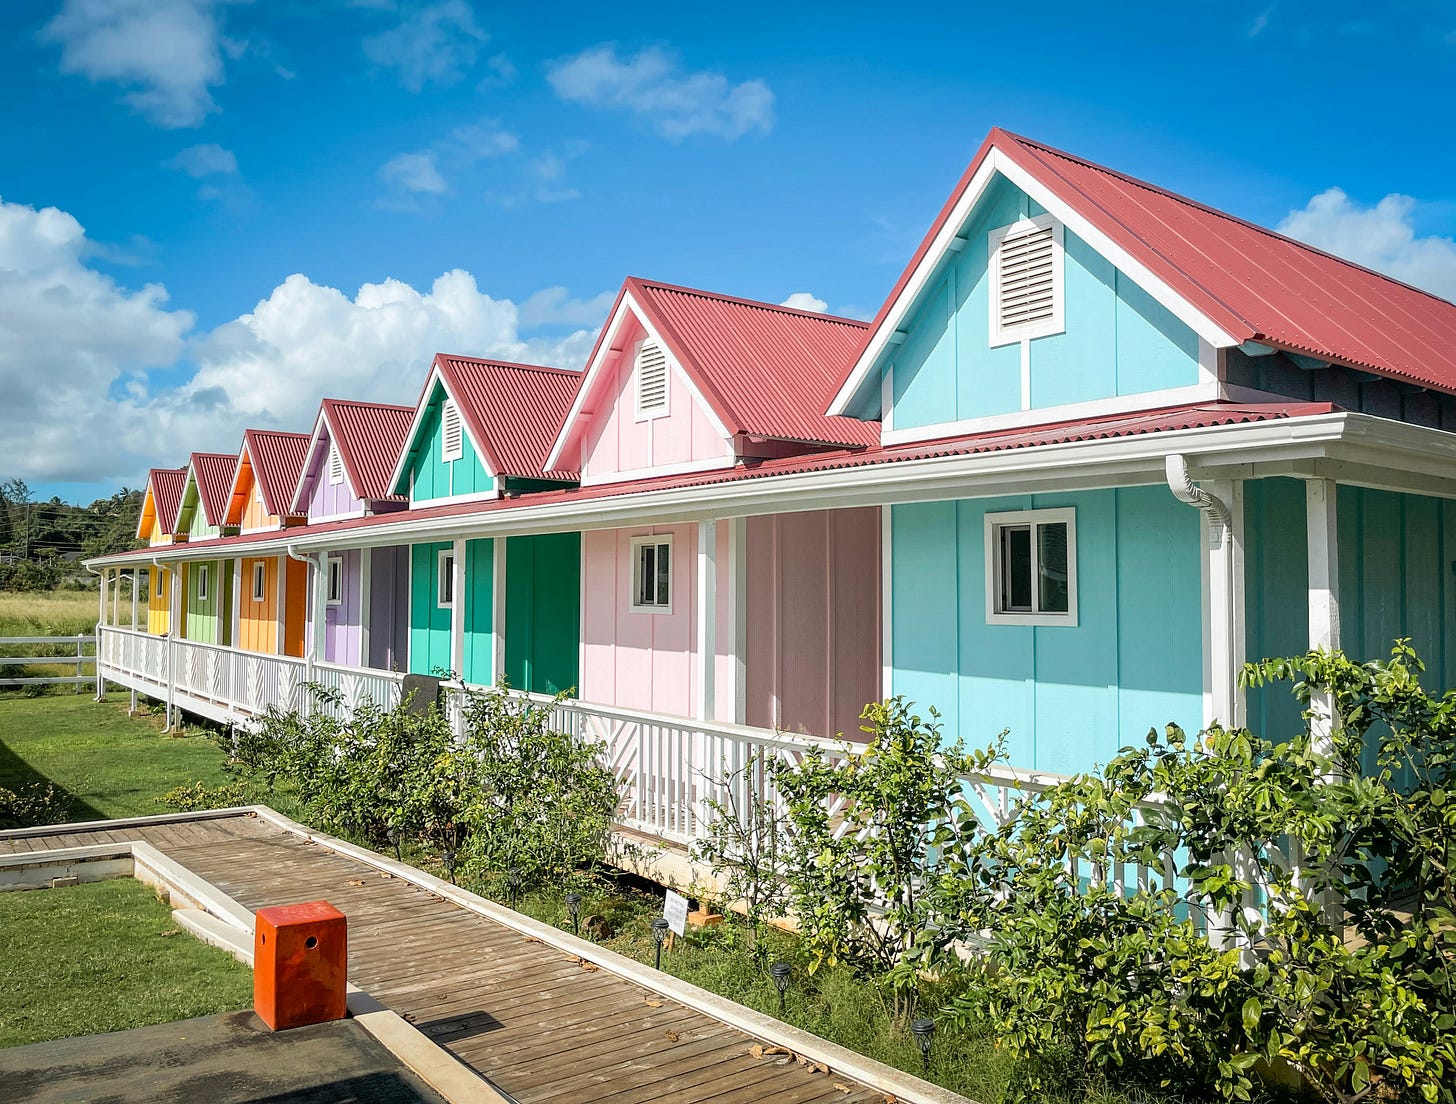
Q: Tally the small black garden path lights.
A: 7